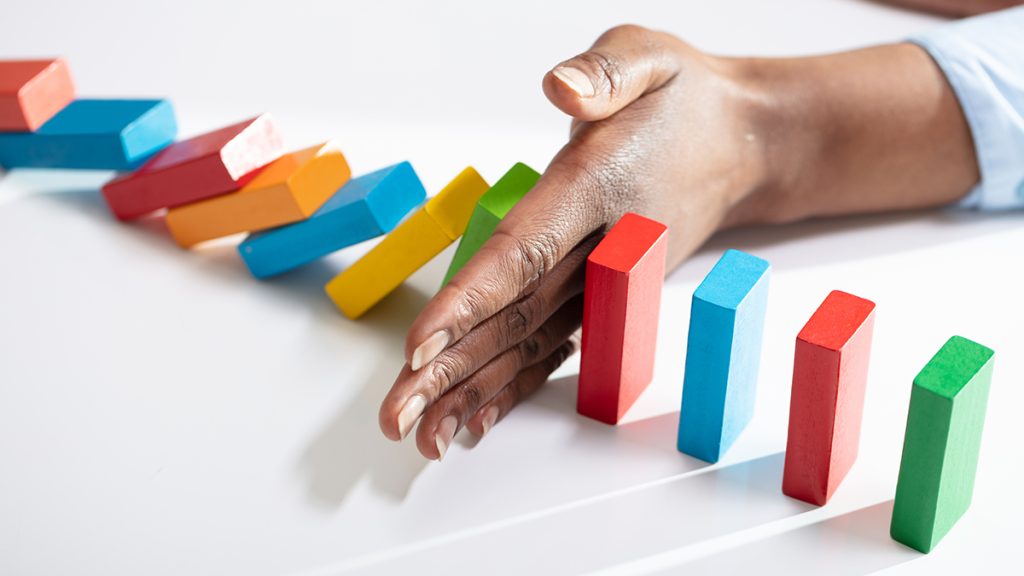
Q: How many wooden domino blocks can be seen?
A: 11